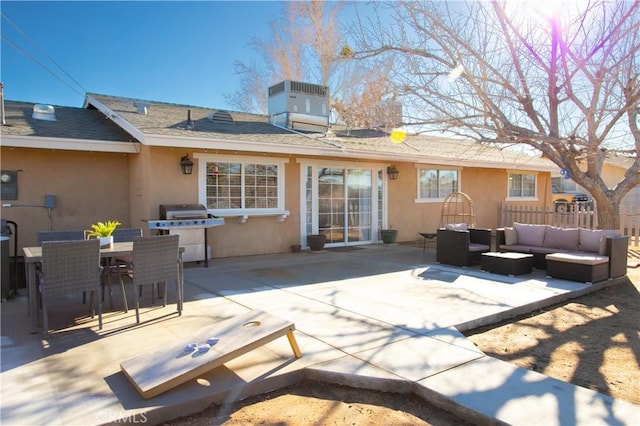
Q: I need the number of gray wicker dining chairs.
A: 4